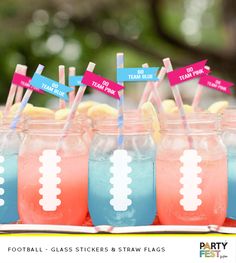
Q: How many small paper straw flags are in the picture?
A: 7